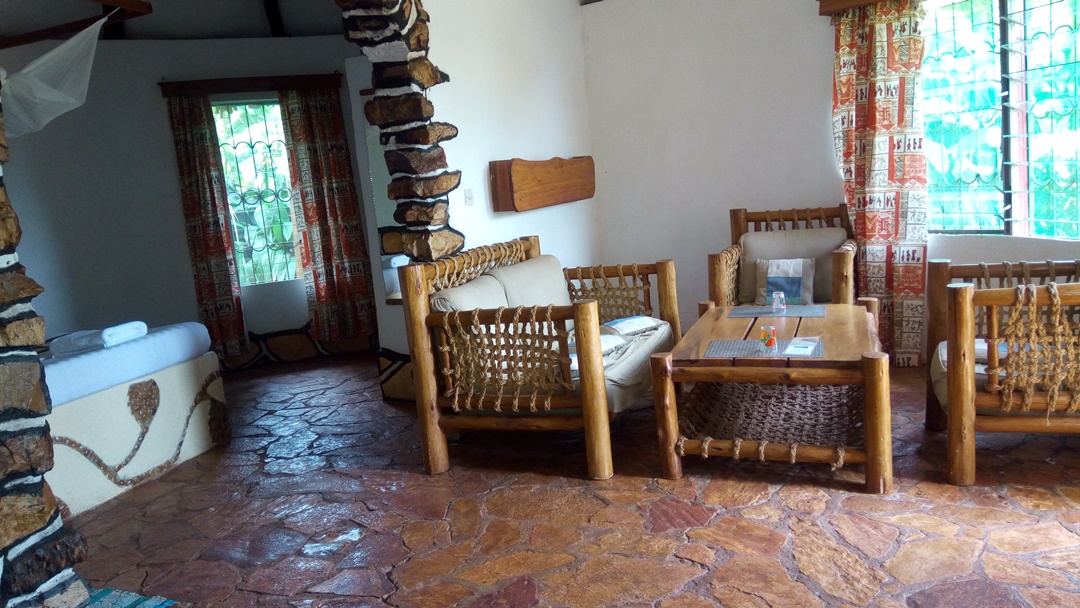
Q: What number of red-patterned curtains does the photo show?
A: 3